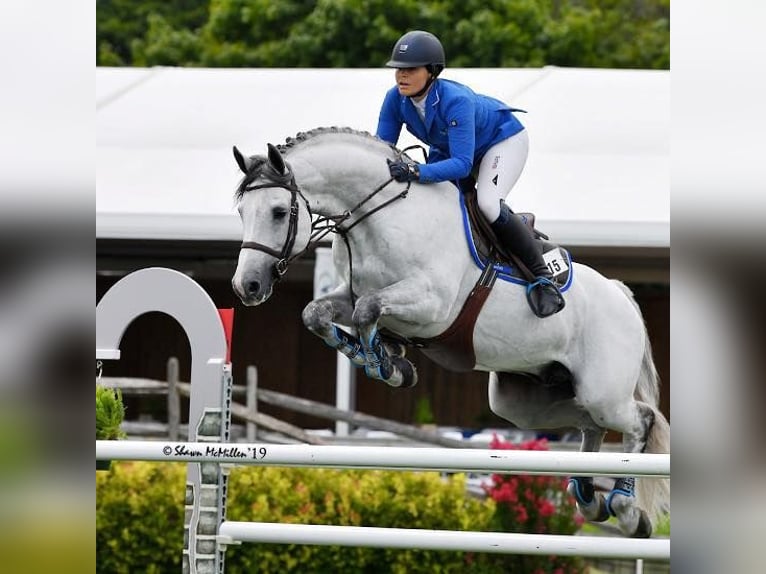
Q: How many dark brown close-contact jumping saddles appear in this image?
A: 1